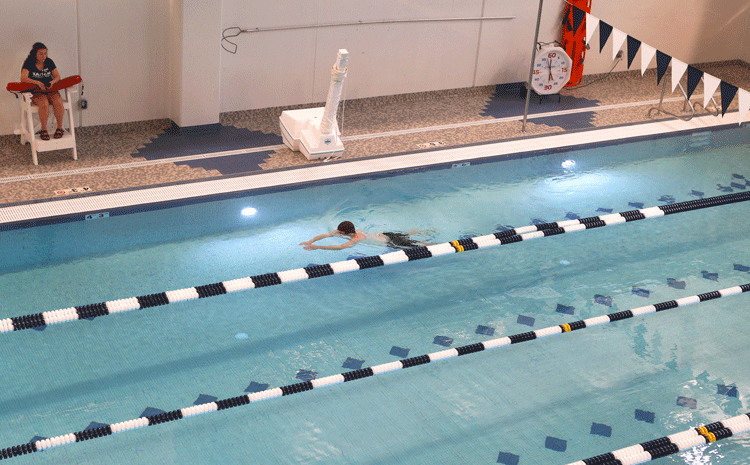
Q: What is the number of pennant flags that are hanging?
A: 12